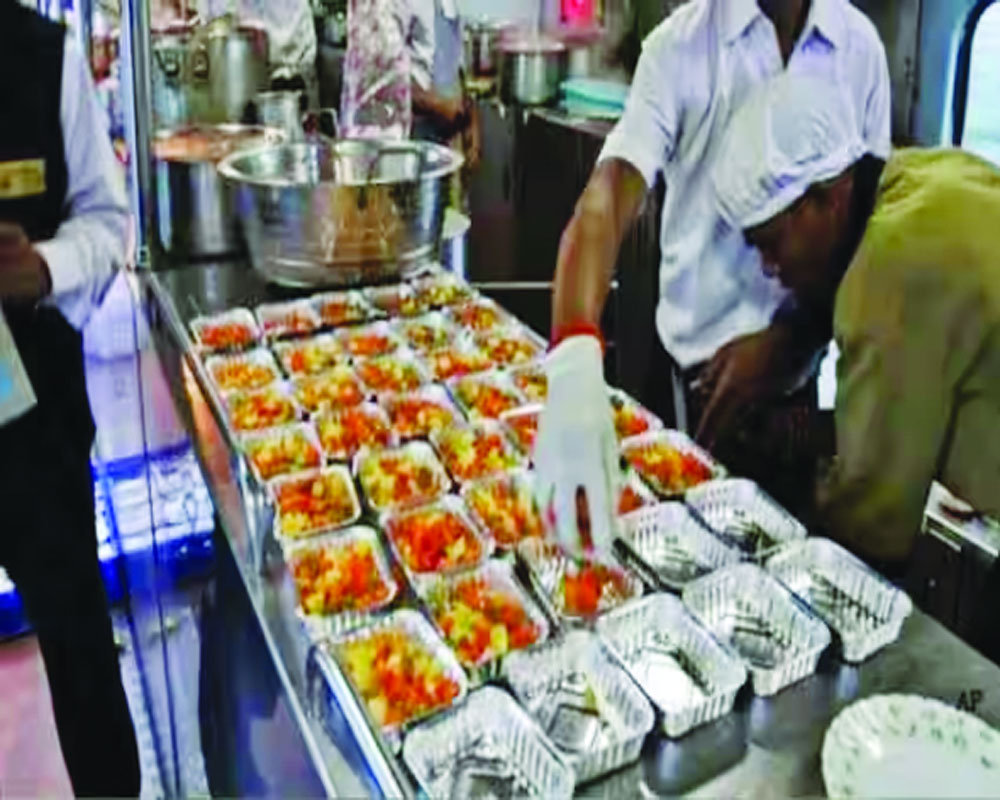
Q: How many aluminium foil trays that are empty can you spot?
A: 7